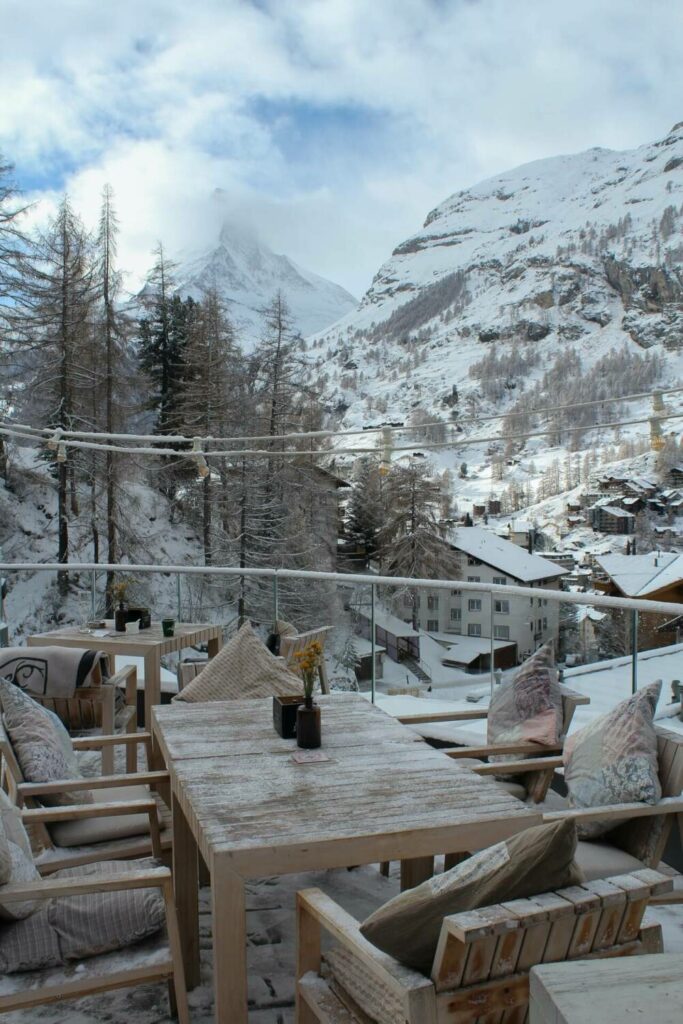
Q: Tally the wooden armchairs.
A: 8